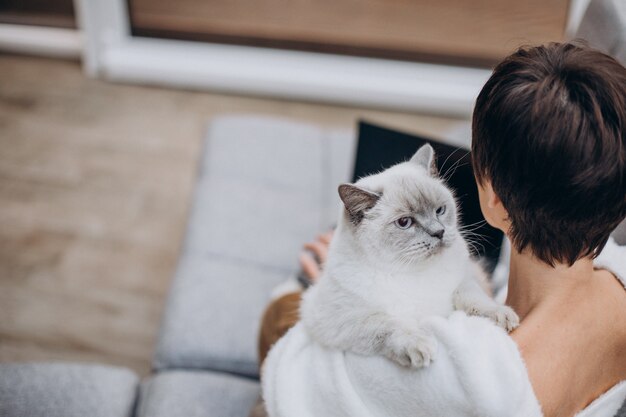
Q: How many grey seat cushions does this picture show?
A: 3